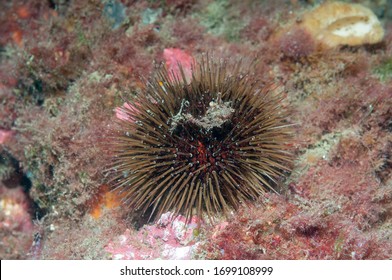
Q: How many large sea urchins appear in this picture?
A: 1